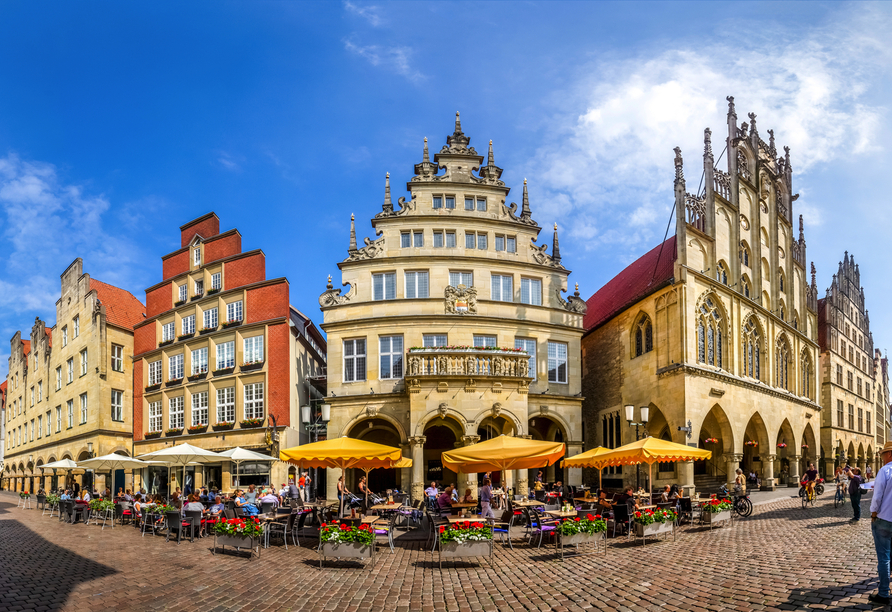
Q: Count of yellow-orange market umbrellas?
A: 5